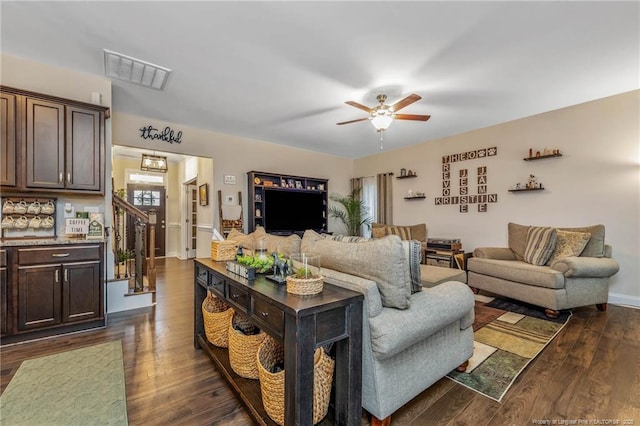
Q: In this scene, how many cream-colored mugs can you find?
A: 8